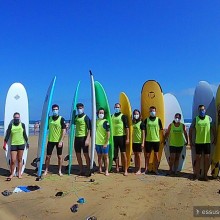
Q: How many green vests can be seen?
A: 9